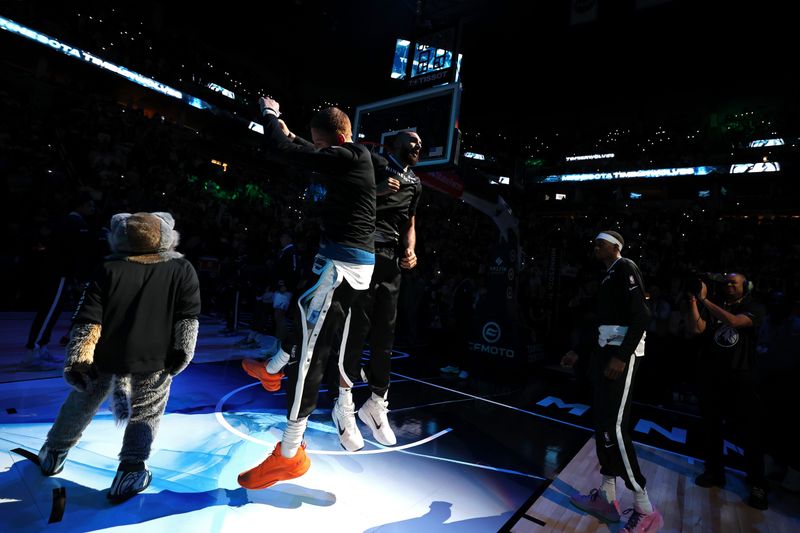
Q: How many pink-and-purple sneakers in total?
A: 2